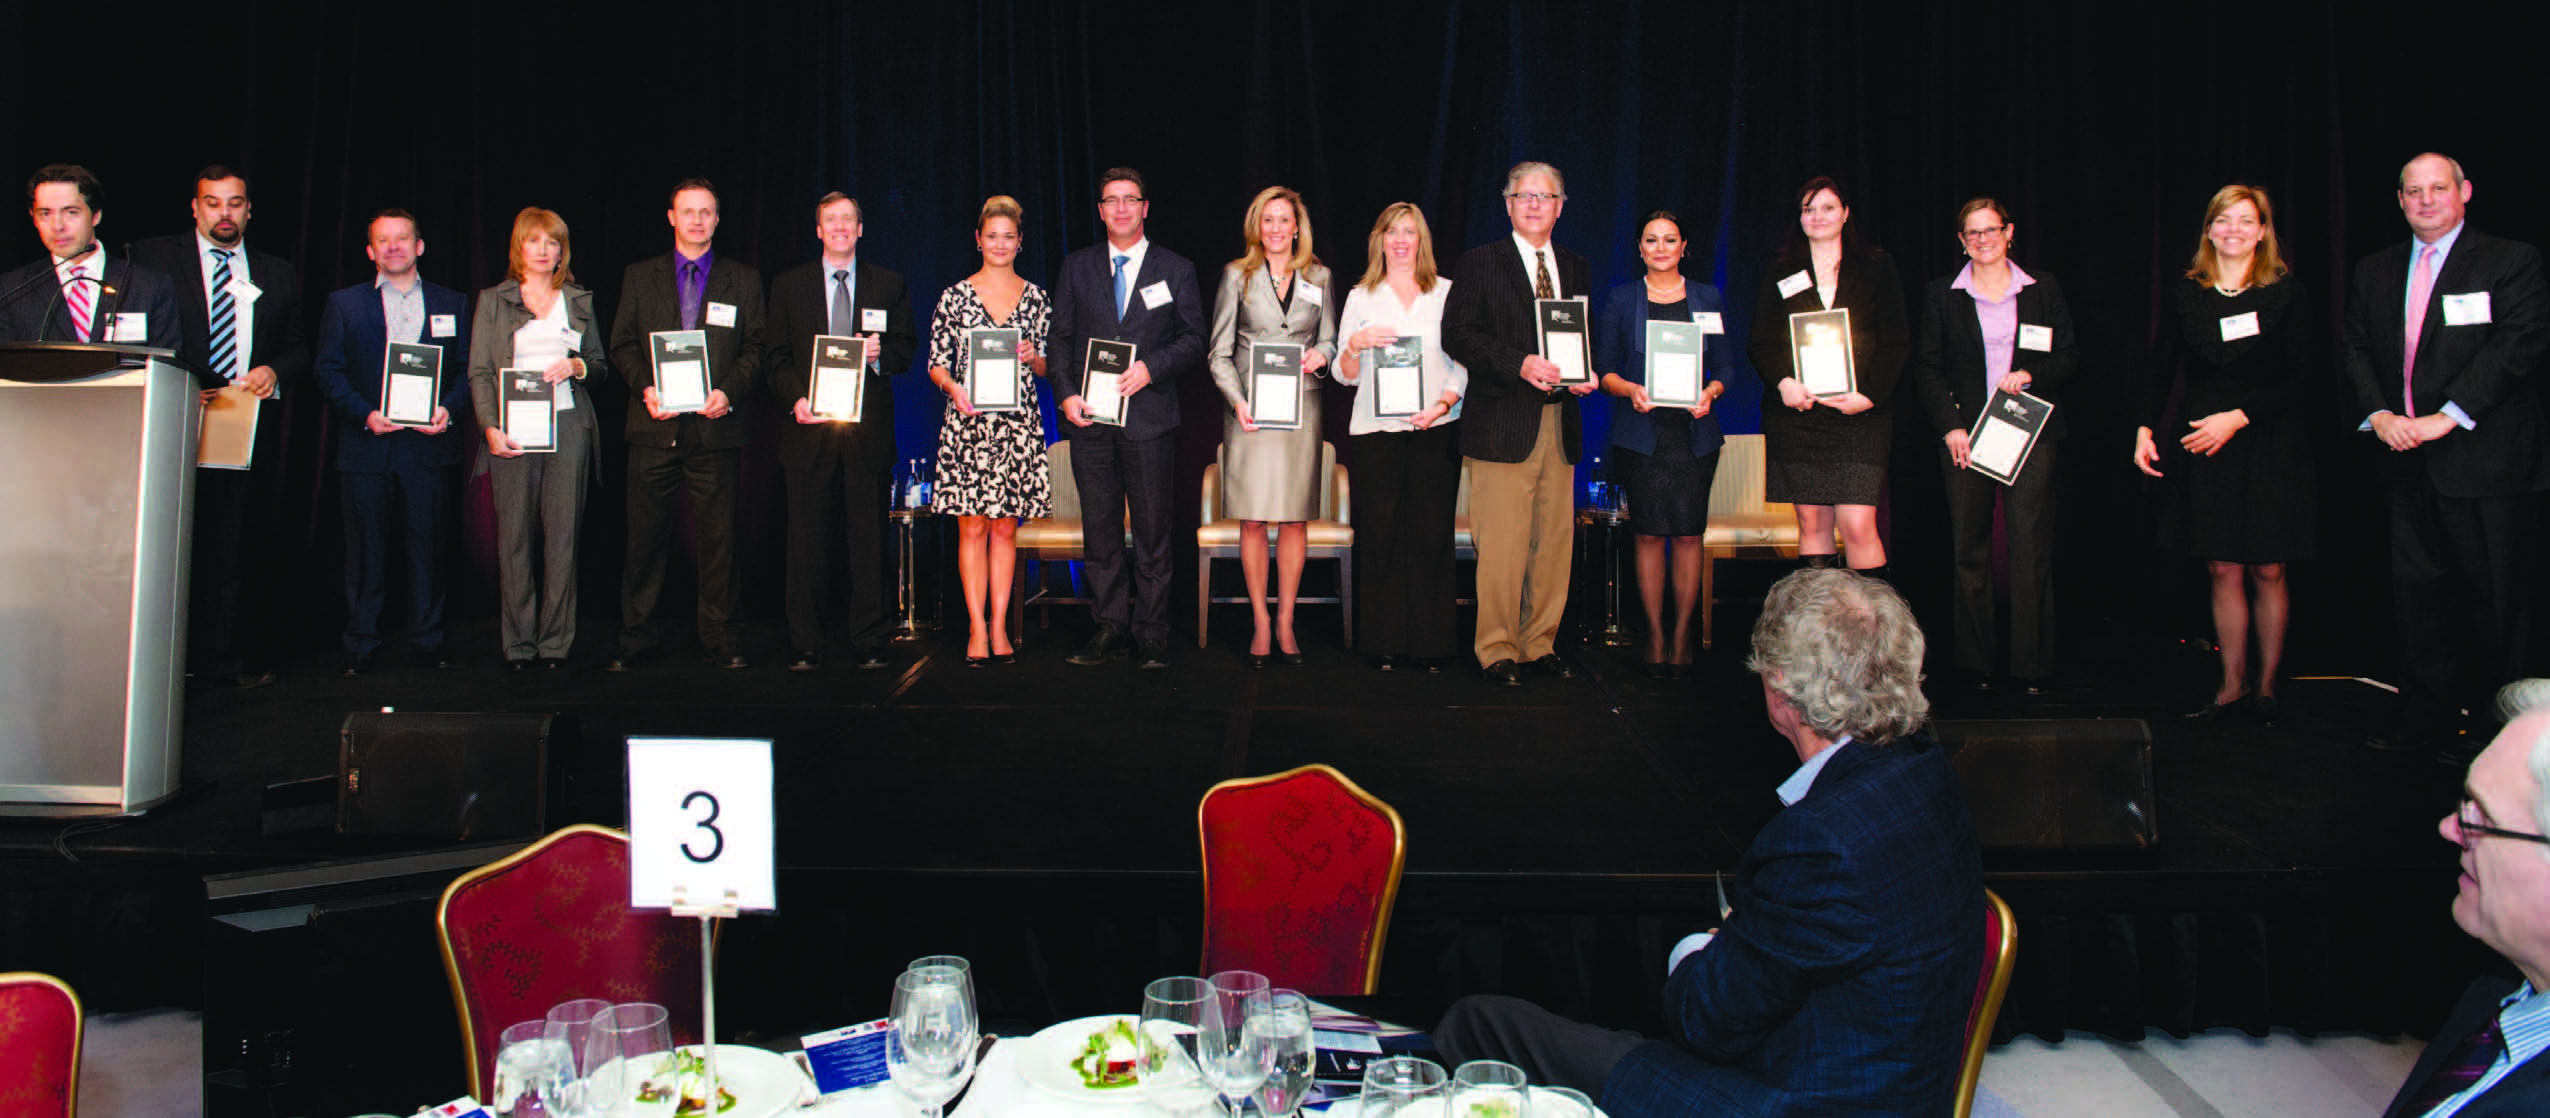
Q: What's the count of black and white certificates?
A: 12